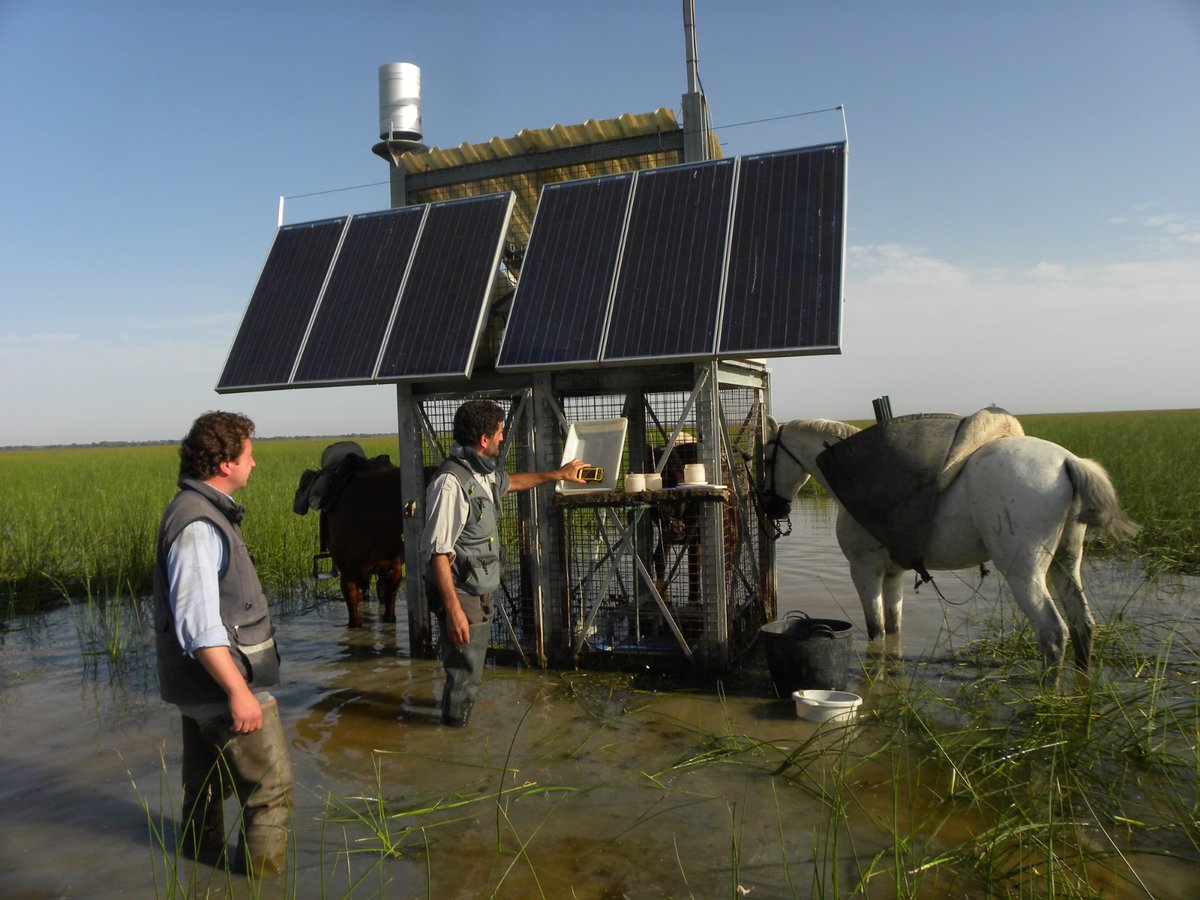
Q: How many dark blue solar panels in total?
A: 6